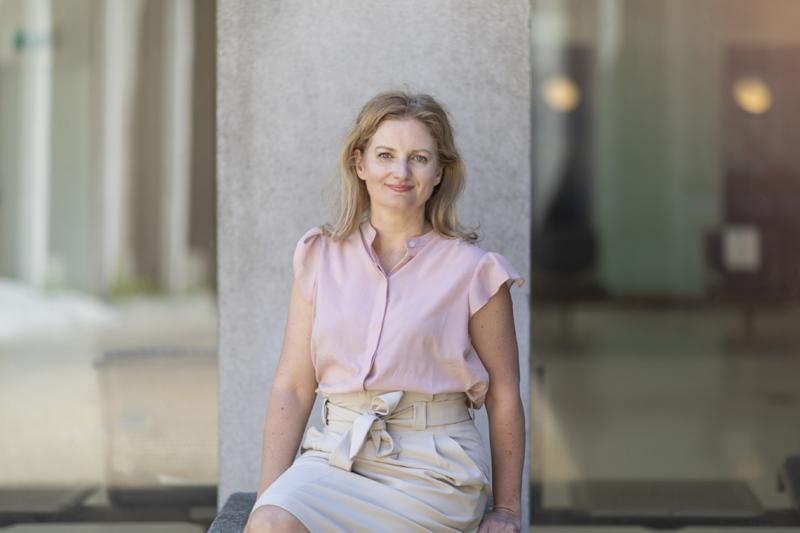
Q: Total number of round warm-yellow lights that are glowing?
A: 2